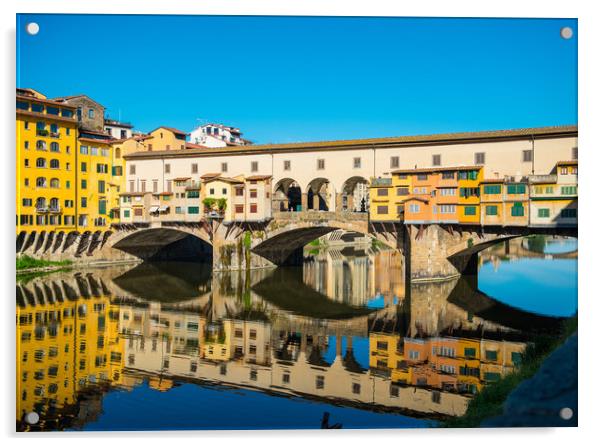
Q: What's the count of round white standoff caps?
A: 4